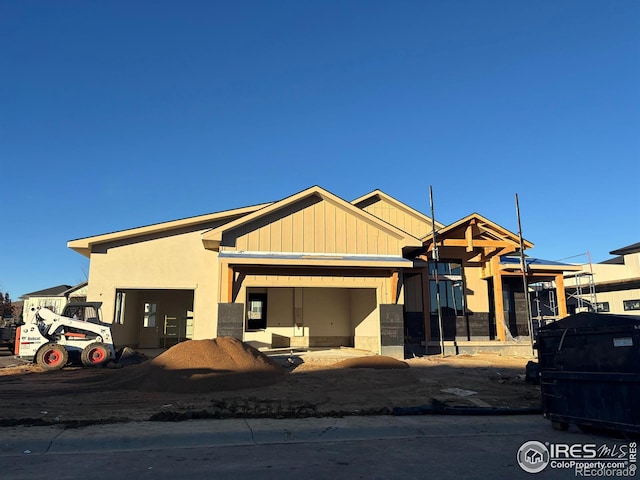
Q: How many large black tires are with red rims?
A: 2